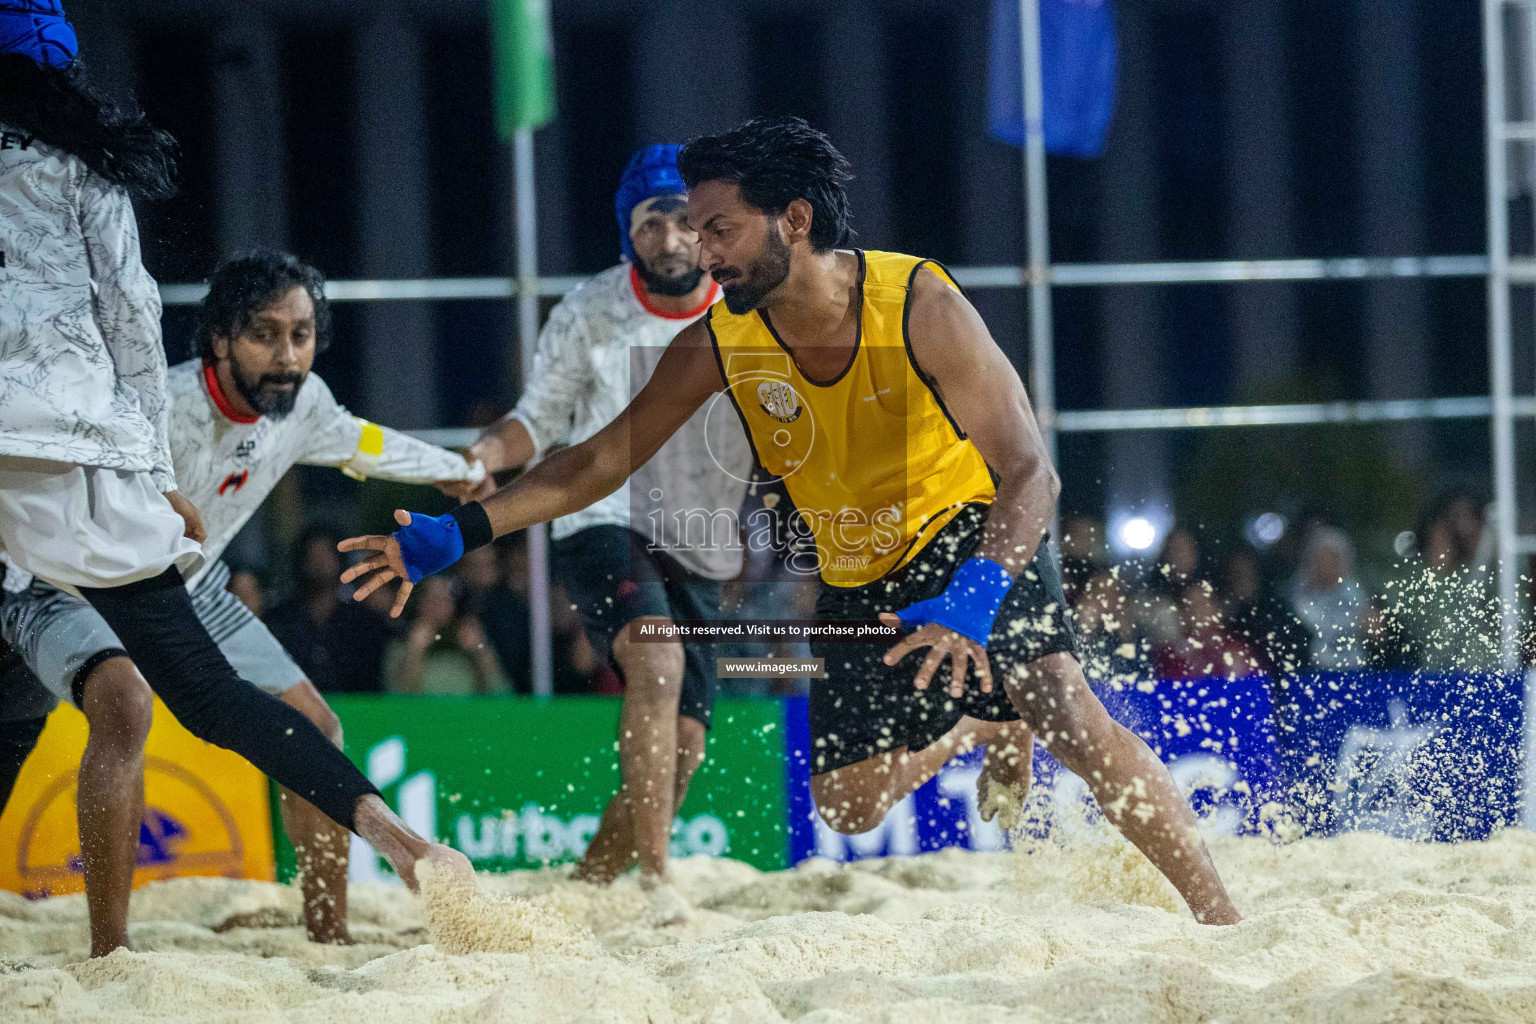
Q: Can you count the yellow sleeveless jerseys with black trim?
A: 1